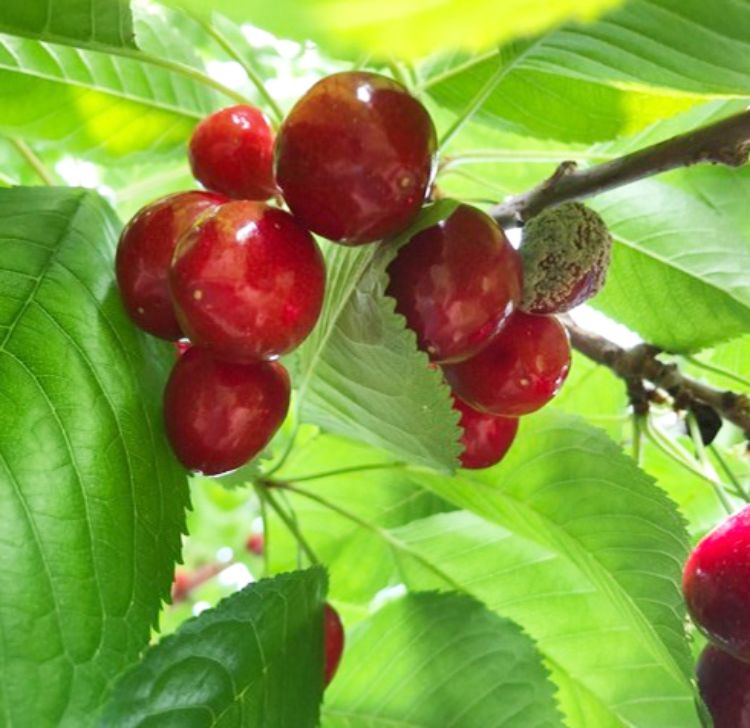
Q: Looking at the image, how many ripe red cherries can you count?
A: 11